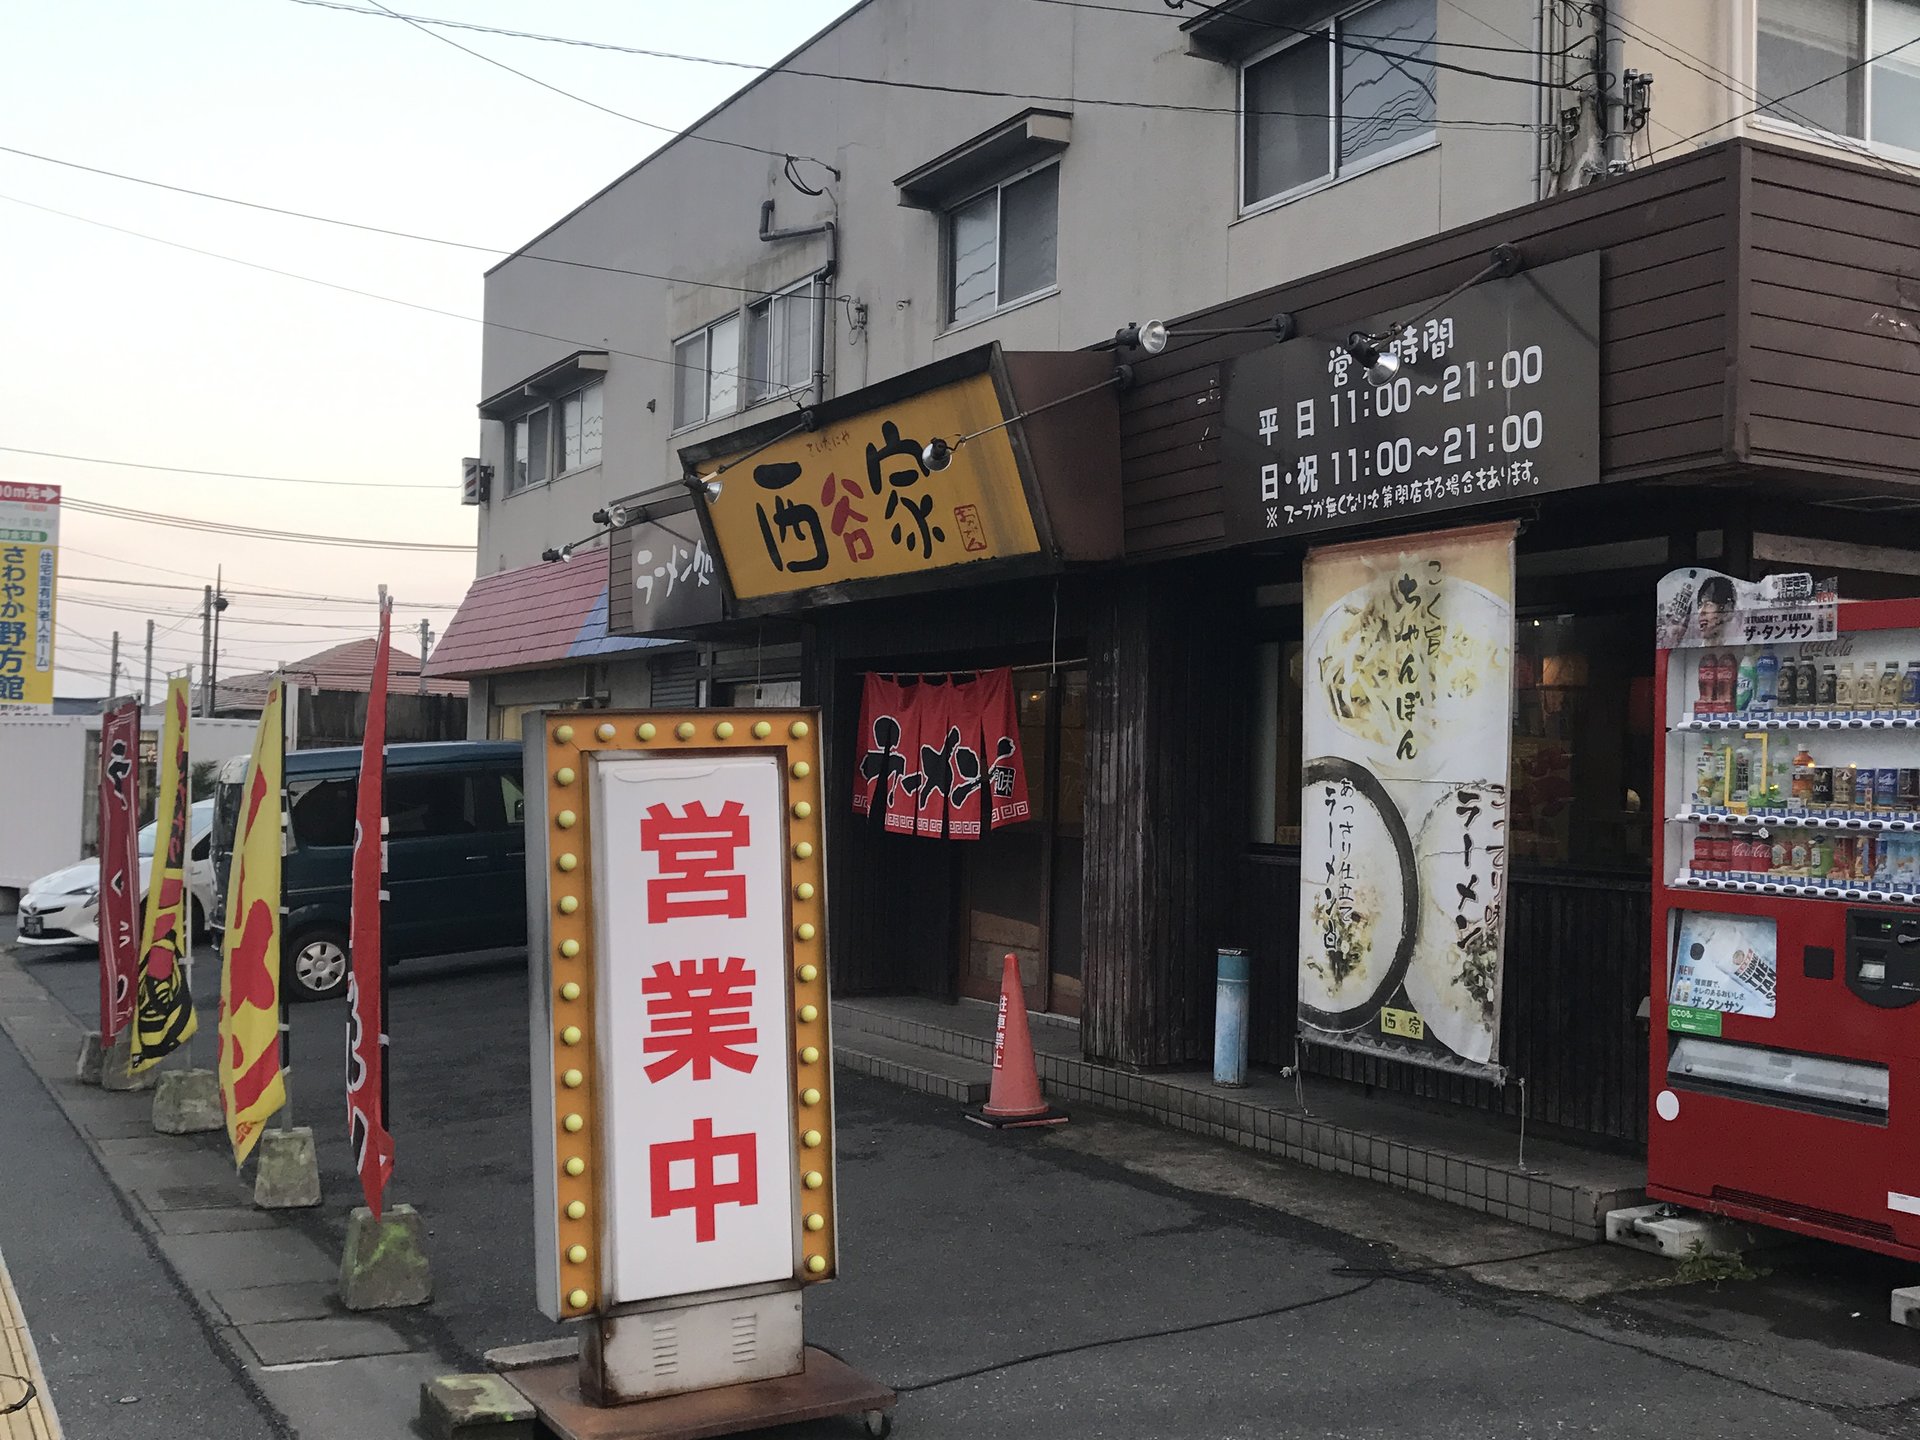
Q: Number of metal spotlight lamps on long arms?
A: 6